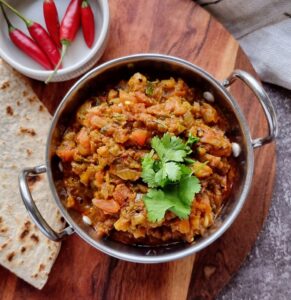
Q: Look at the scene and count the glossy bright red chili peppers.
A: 5